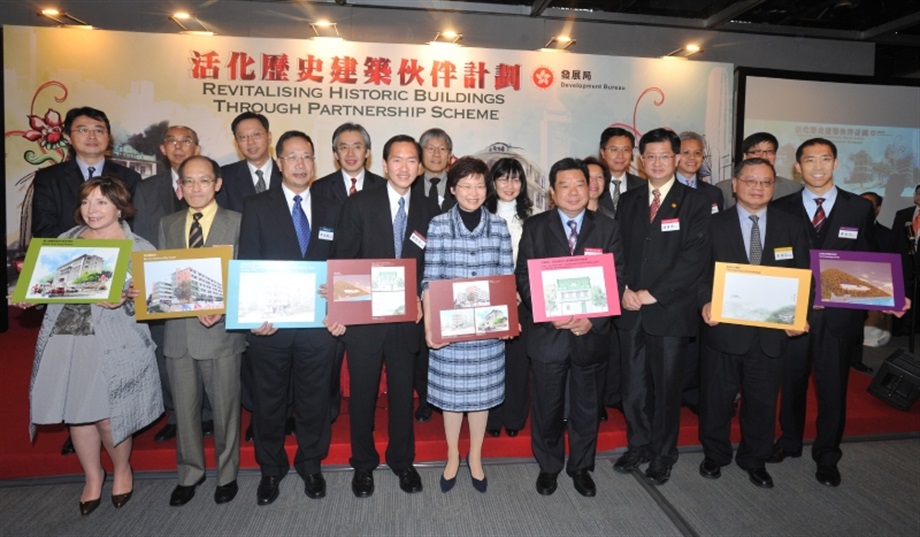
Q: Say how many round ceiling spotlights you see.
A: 6